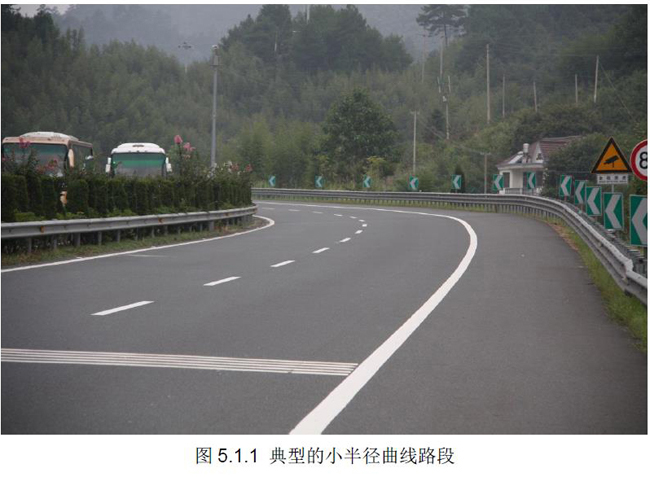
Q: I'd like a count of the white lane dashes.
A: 13